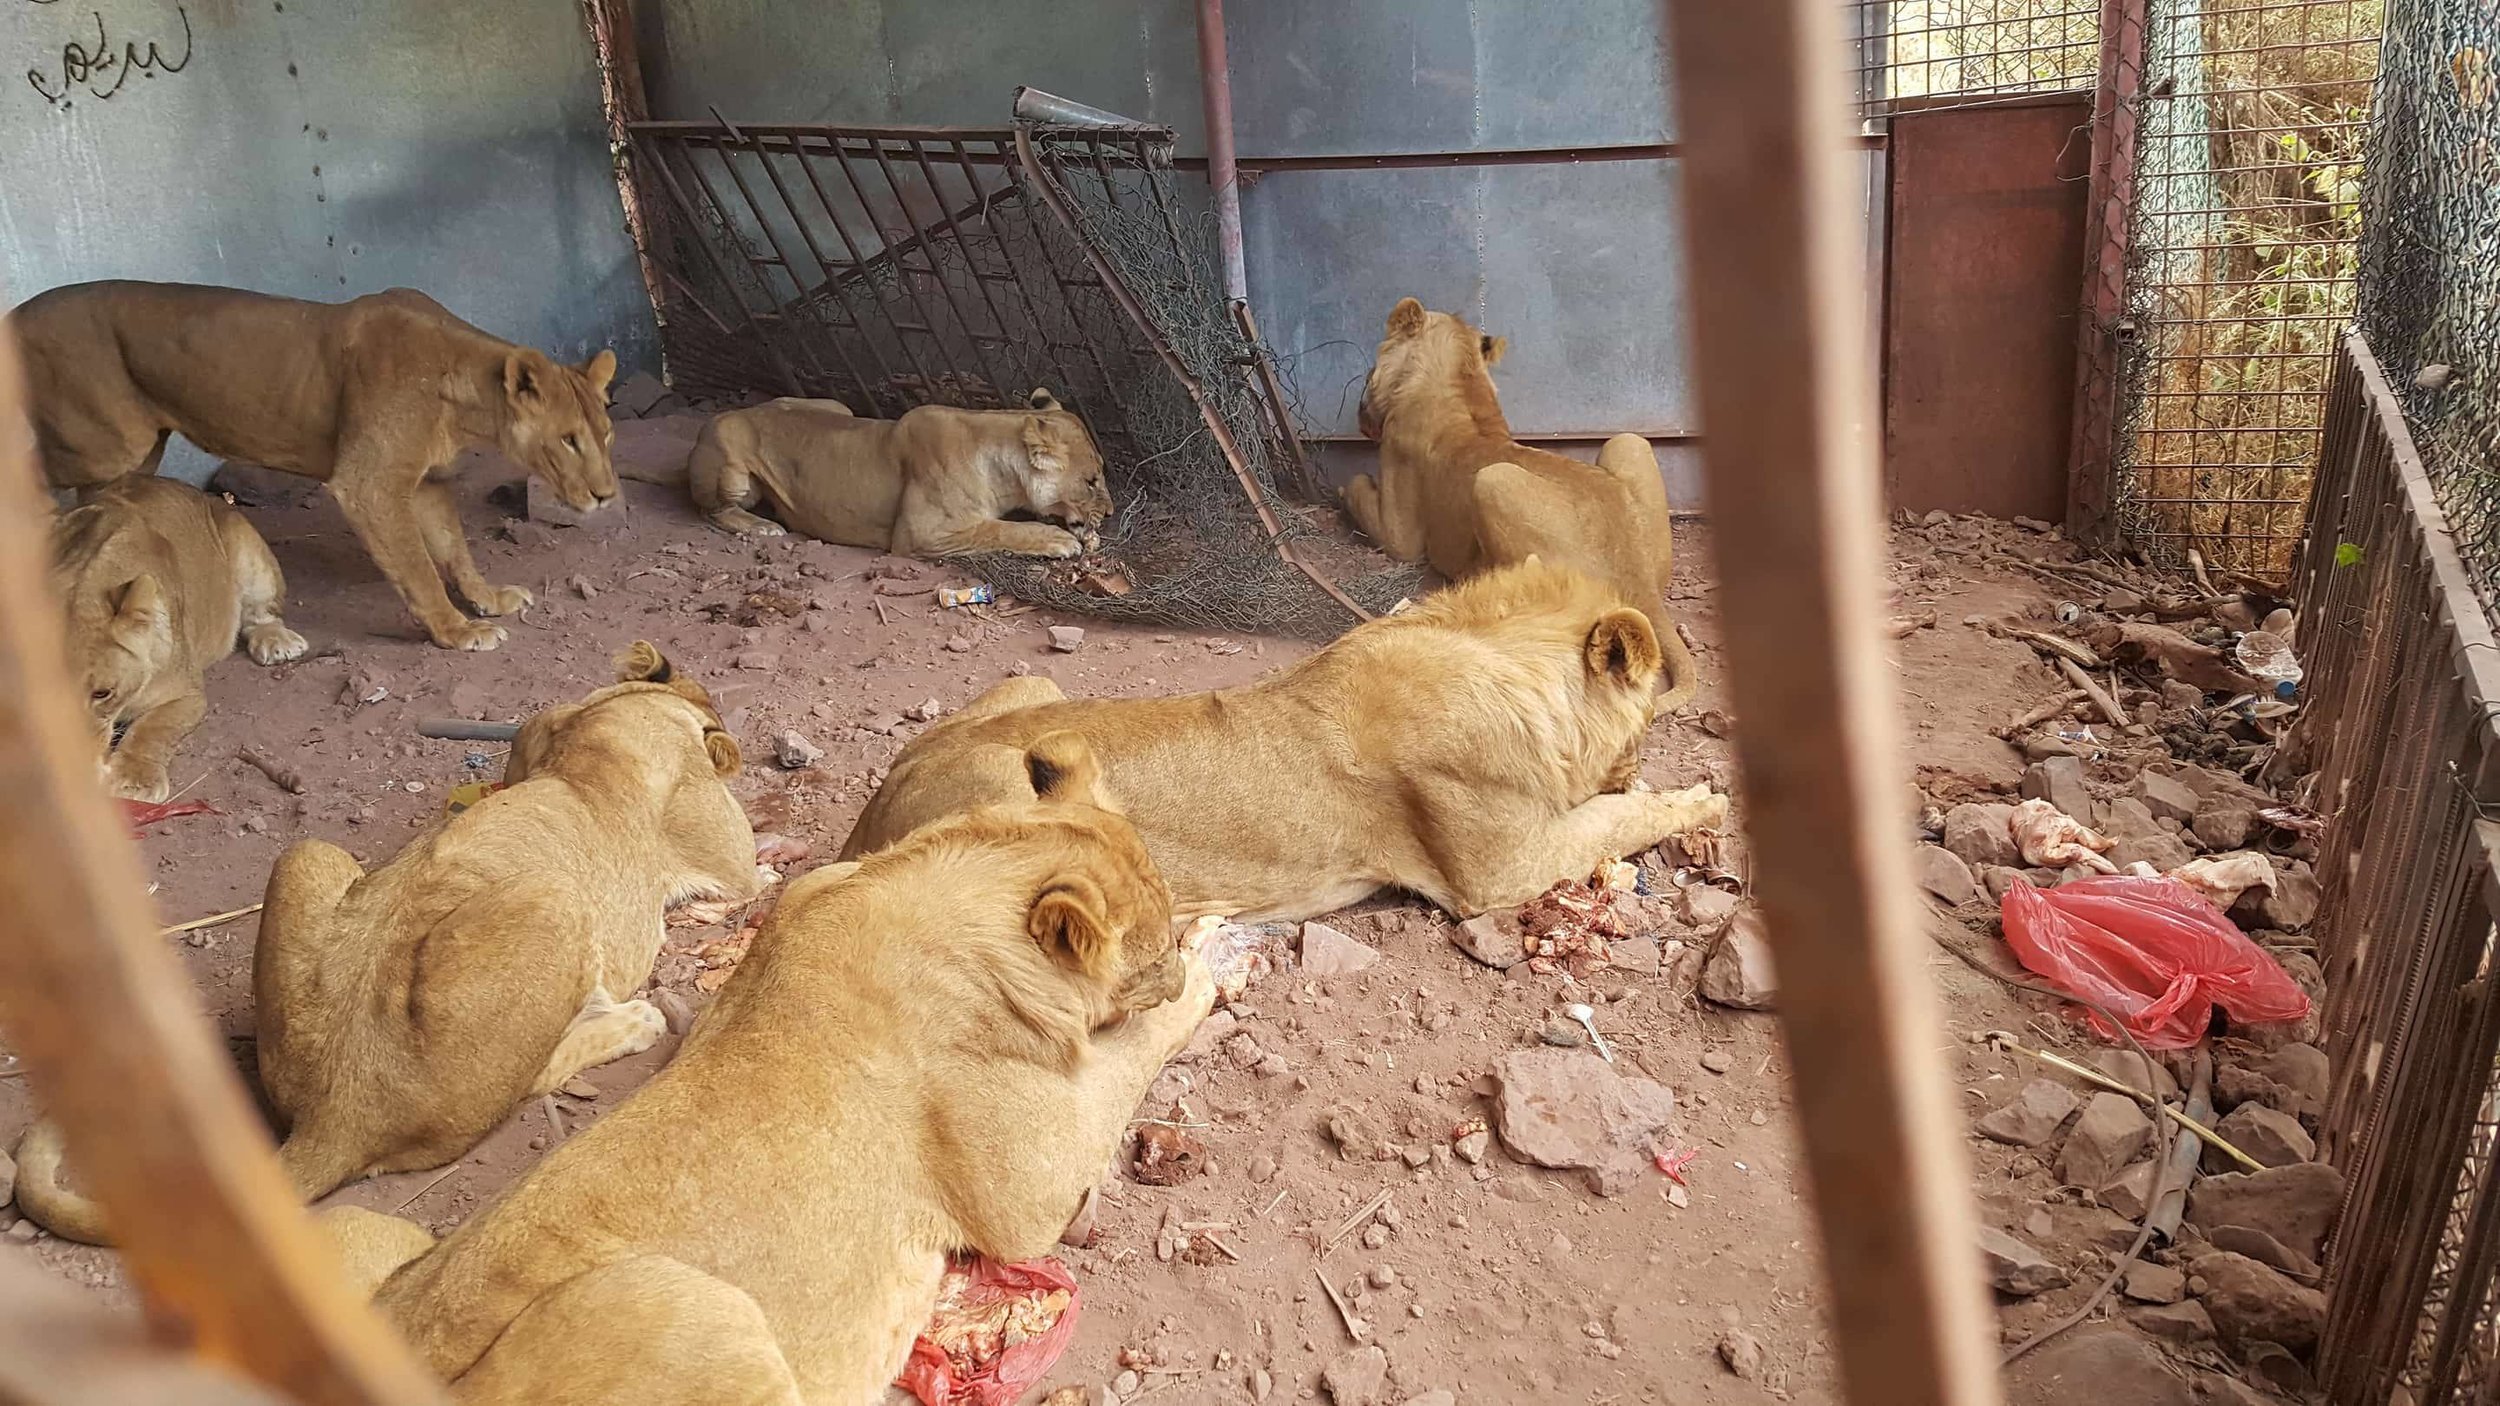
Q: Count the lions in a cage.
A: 7